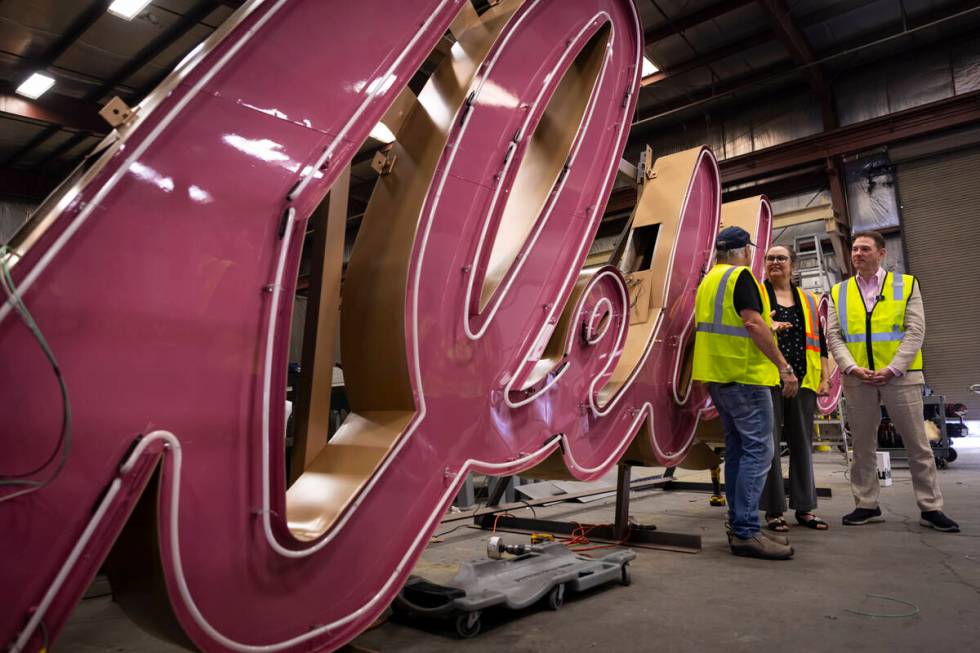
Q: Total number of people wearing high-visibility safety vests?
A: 3